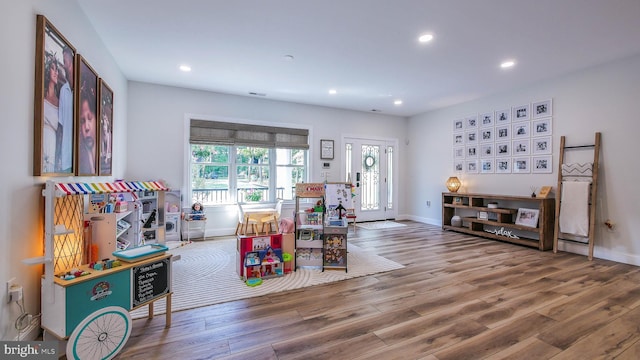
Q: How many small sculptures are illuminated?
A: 1